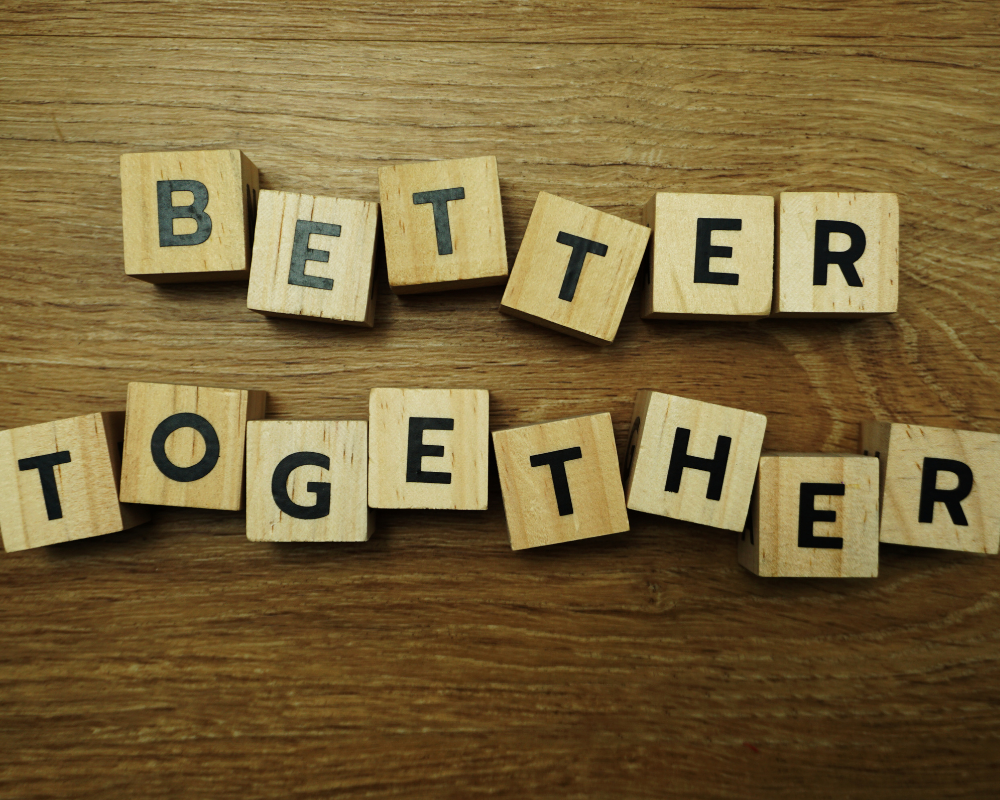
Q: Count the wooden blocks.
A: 14